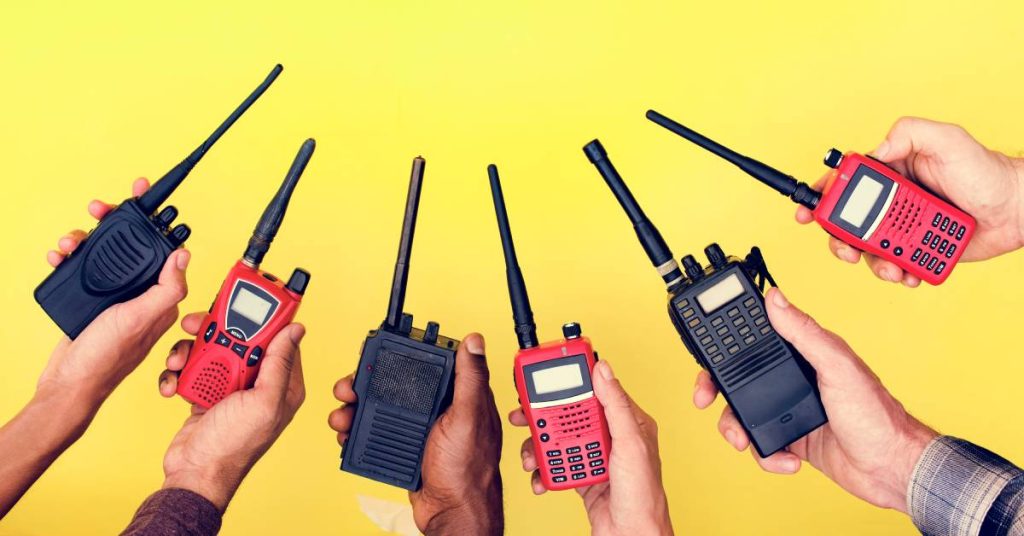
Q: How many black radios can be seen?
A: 3